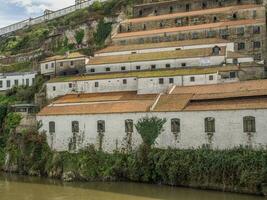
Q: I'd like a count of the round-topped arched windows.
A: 7